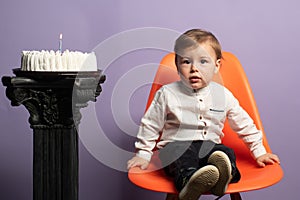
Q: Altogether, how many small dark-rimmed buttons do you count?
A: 3